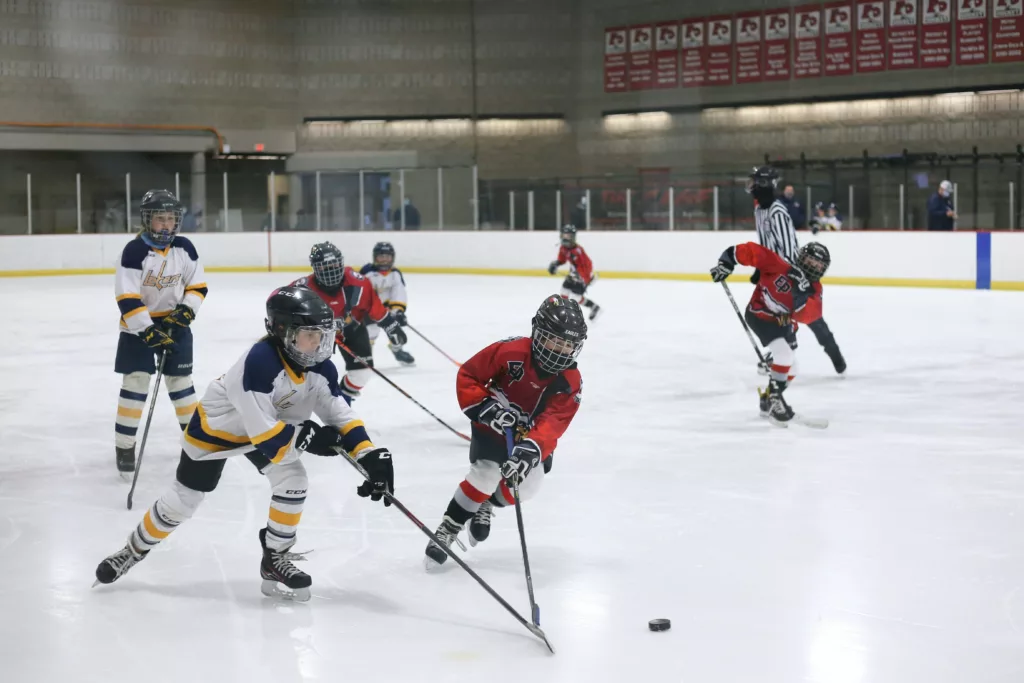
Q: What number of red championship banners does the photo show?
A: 14